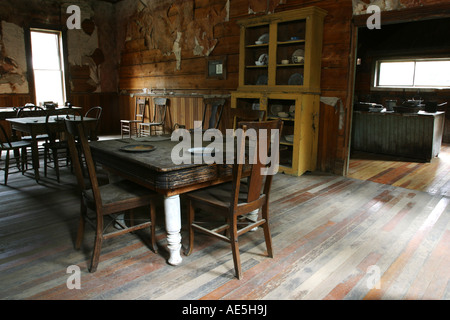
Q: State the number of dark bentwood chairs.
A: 4